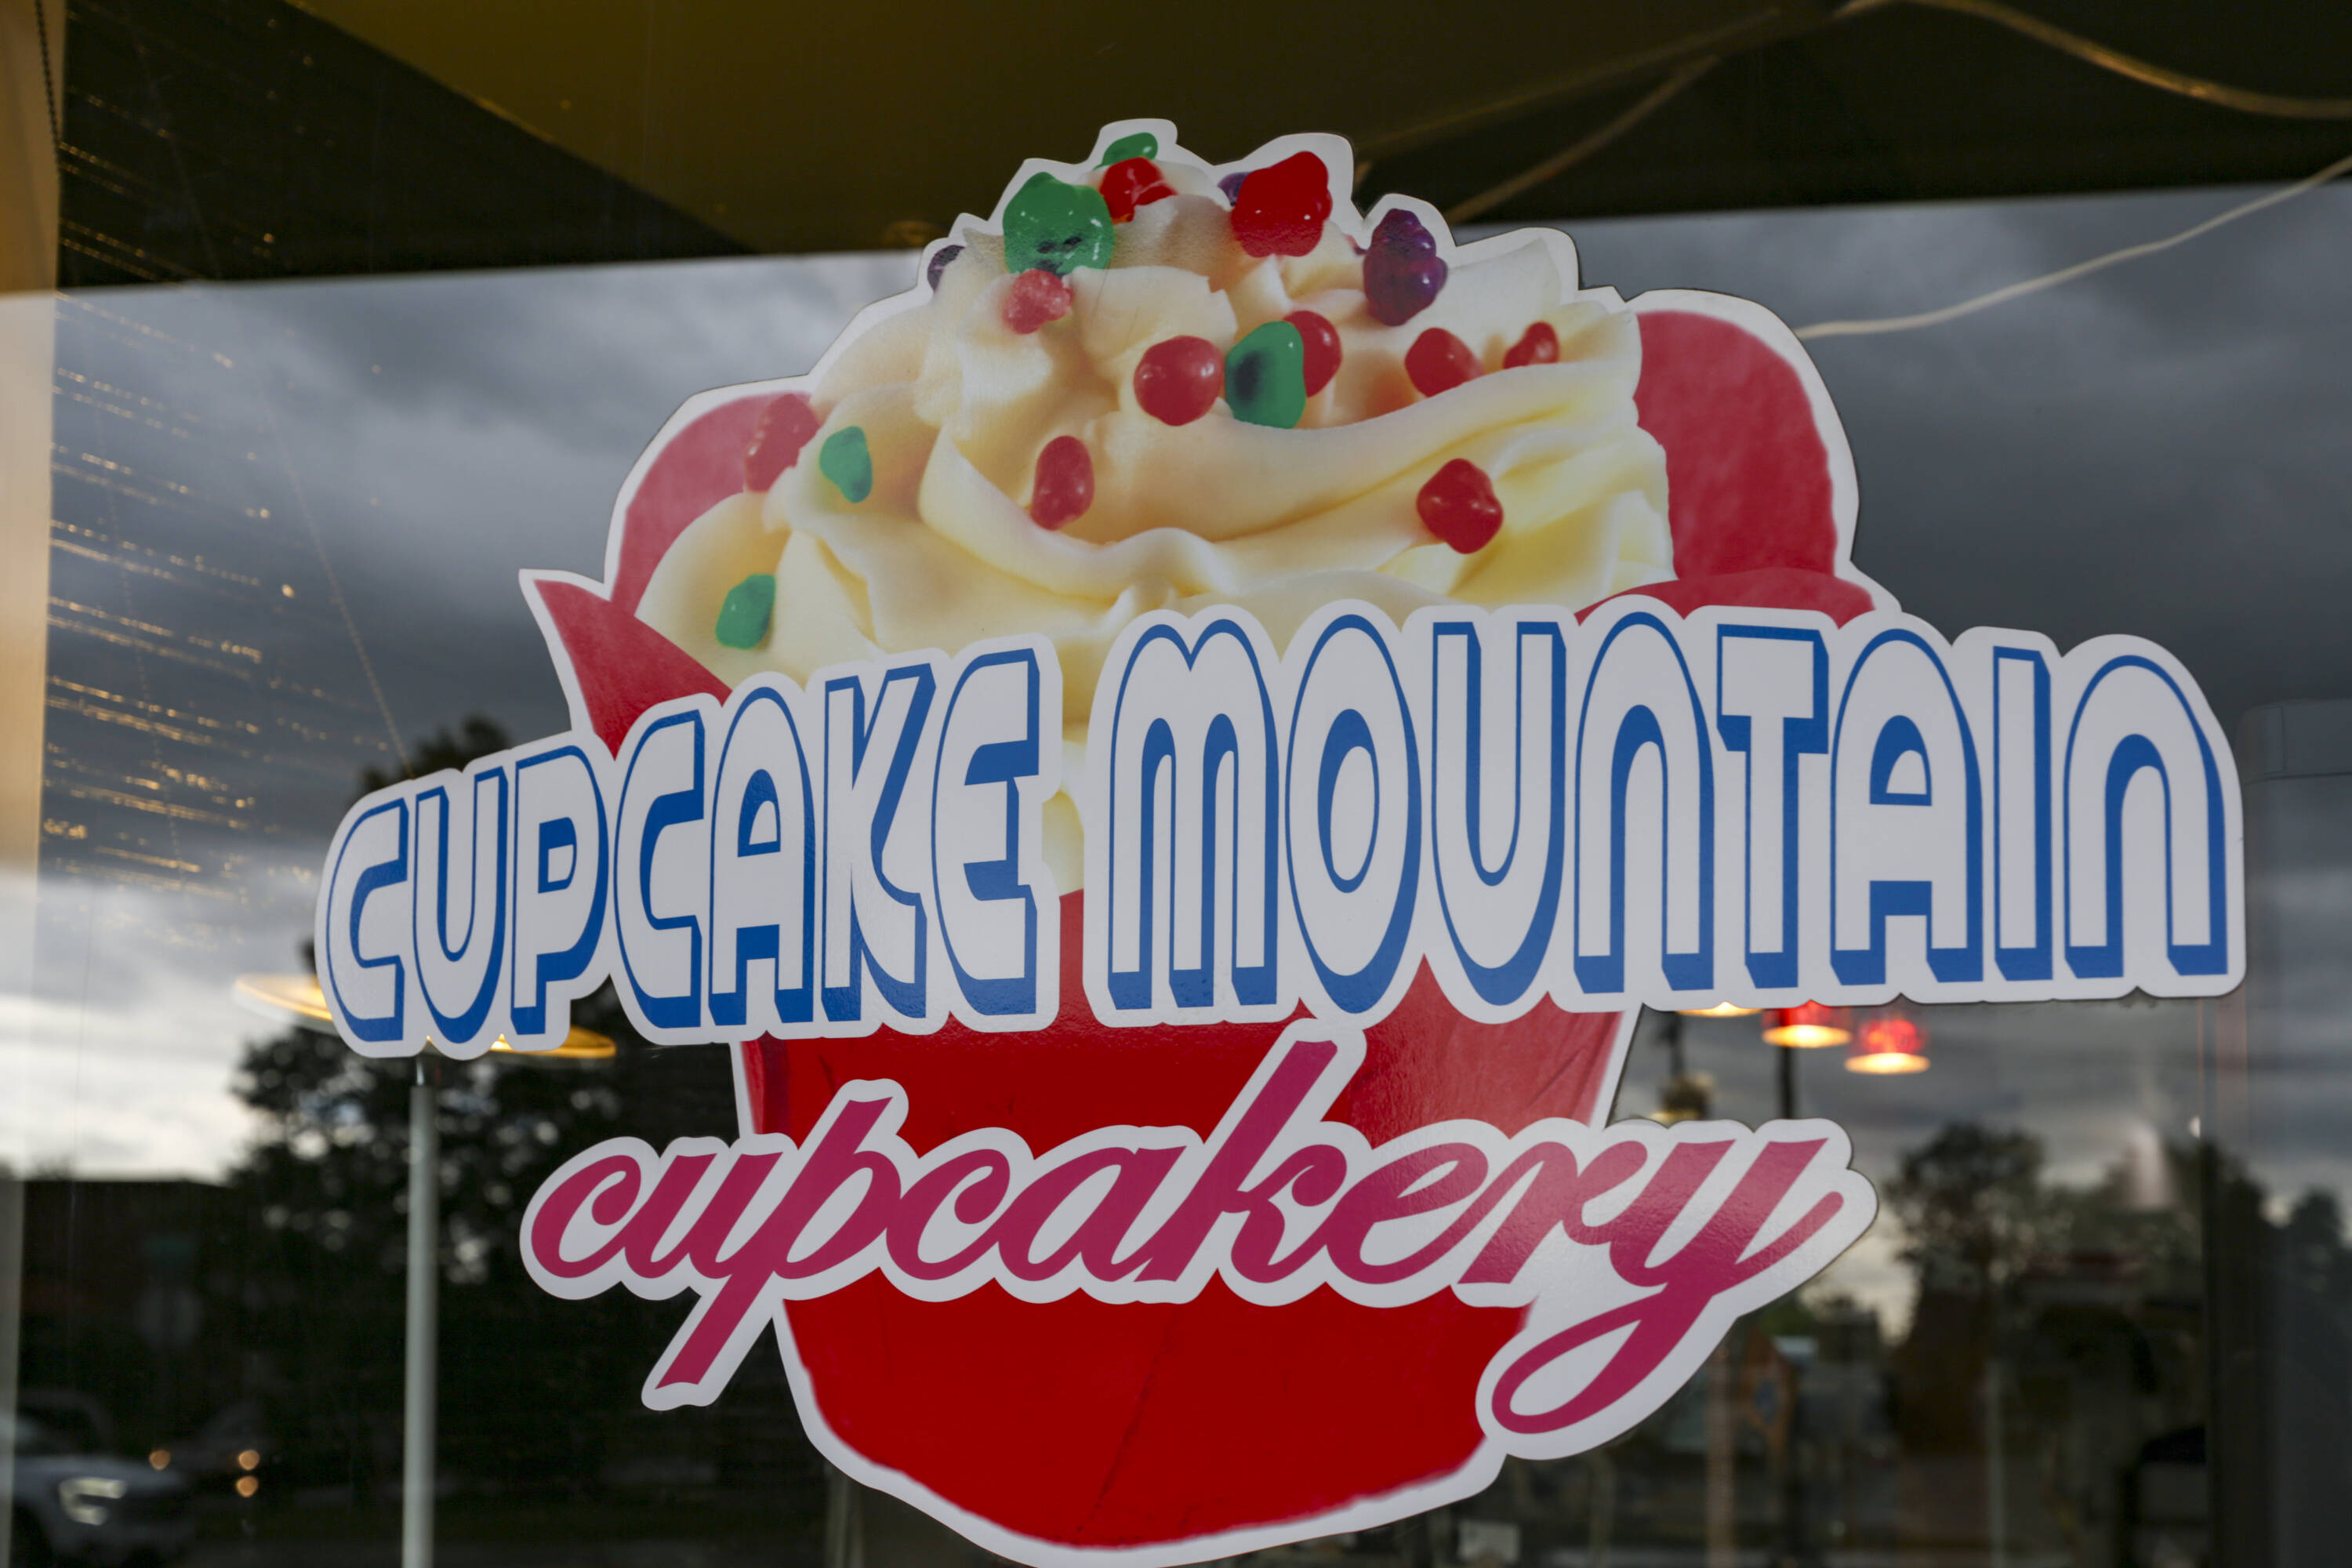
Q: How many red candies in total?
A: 10